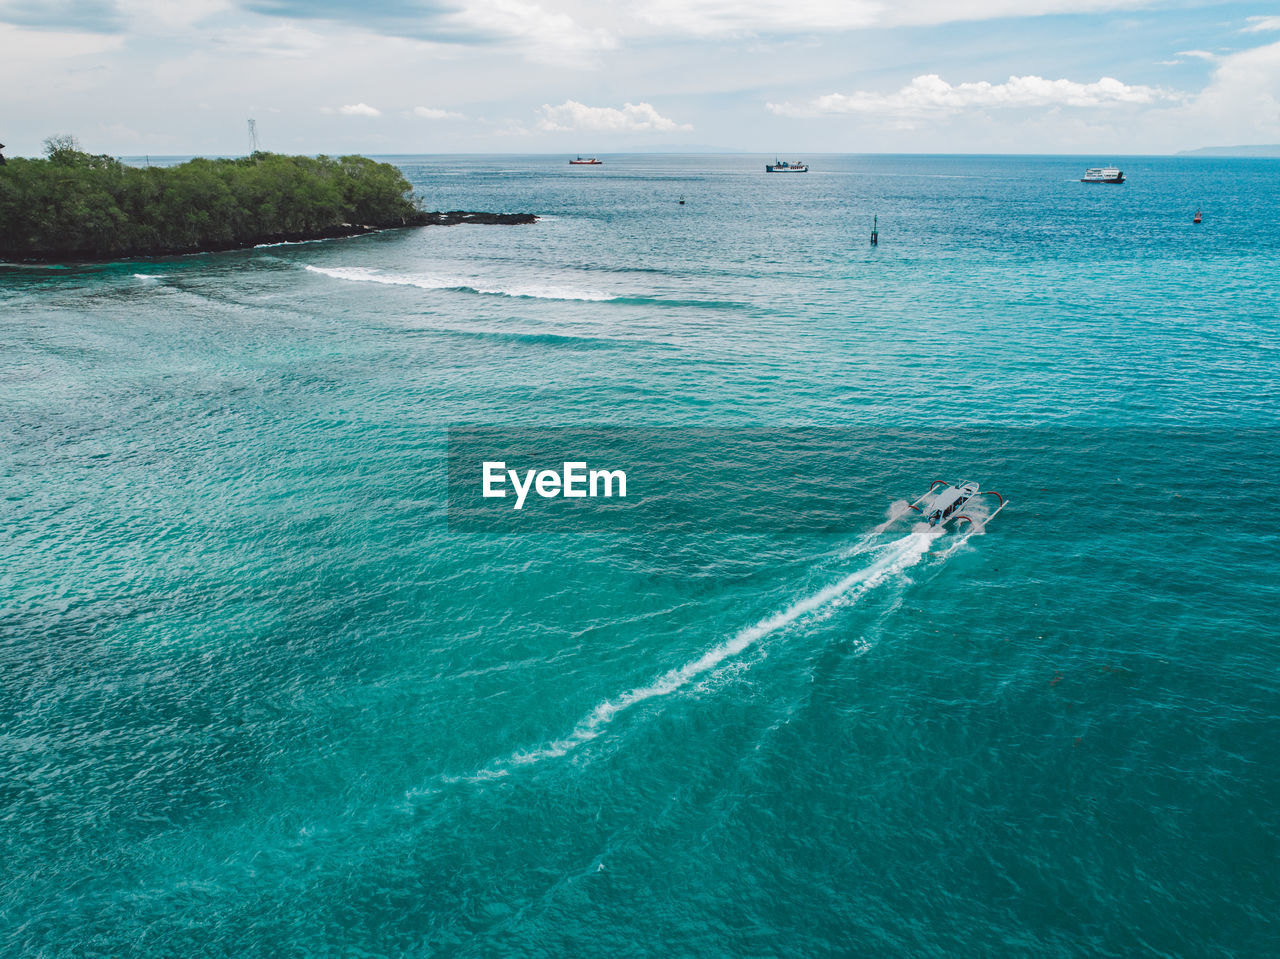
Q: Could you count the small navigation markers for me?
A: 3